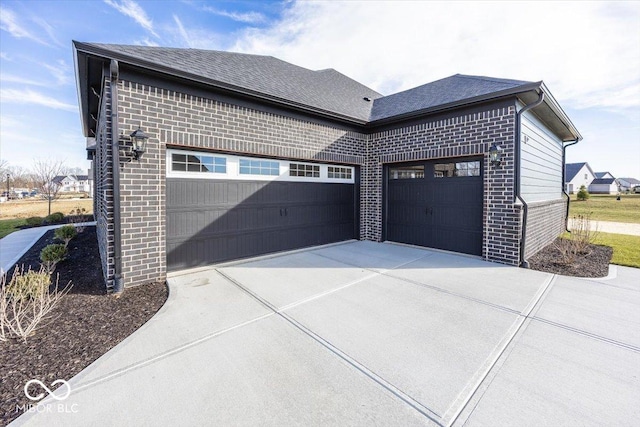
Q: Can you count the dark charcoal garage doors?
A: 2